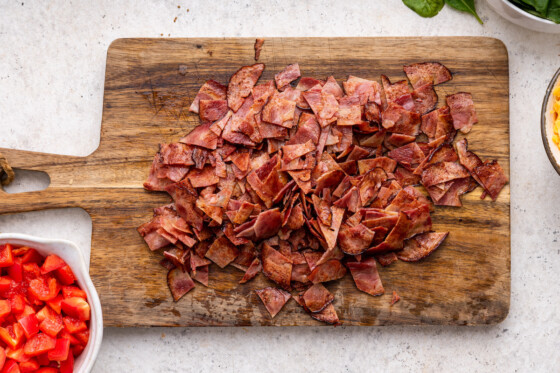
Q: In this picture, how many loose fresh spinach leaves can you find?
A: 2